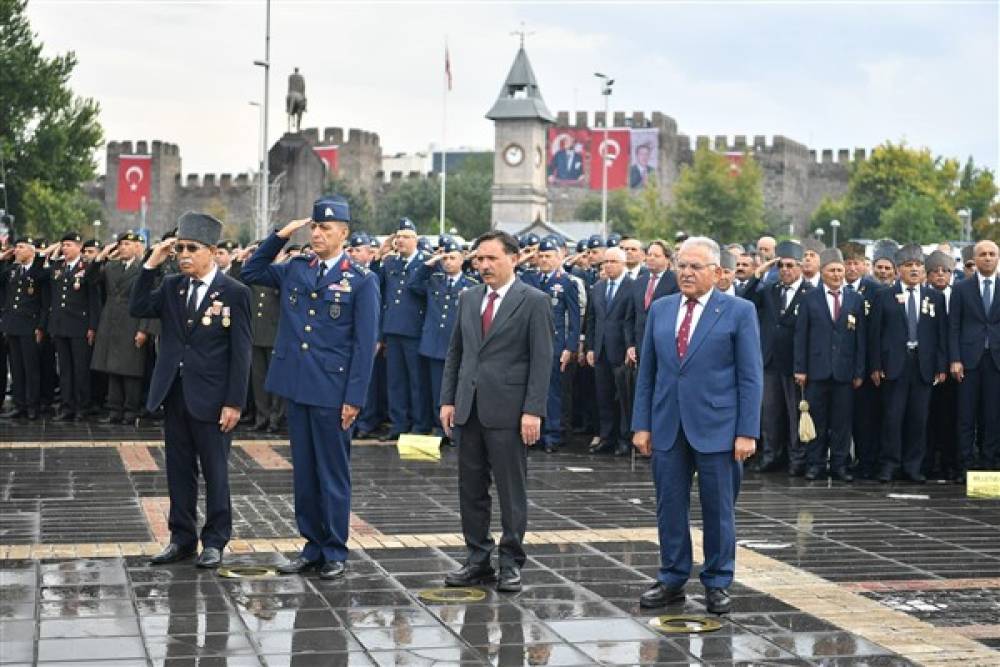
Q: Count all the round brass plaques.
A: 3